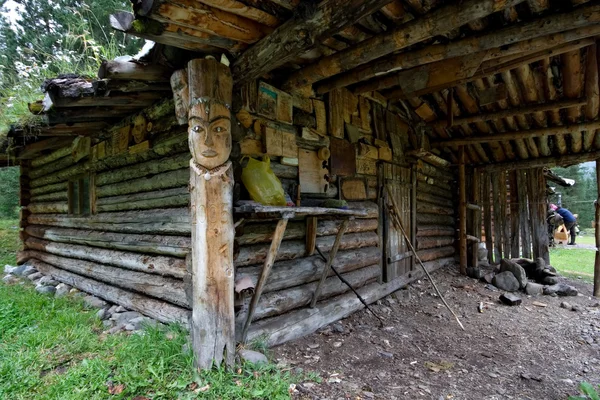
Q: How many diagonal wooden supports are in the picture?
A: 2